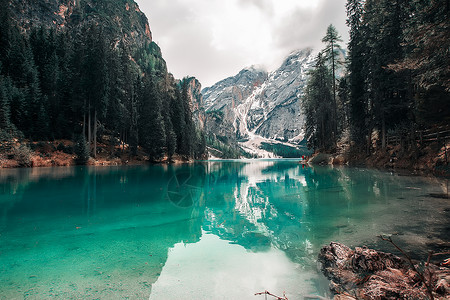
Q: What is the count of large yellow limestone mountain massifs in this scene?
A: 0